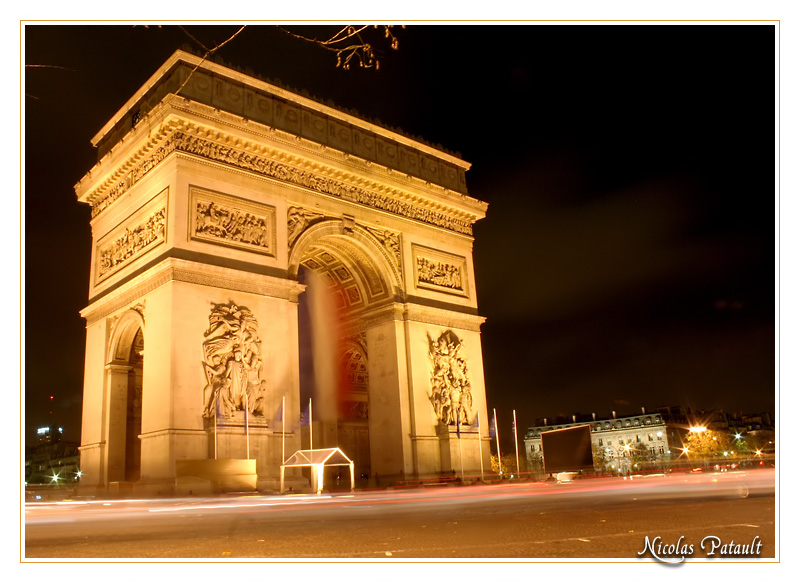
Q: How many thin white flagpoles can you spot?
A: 8